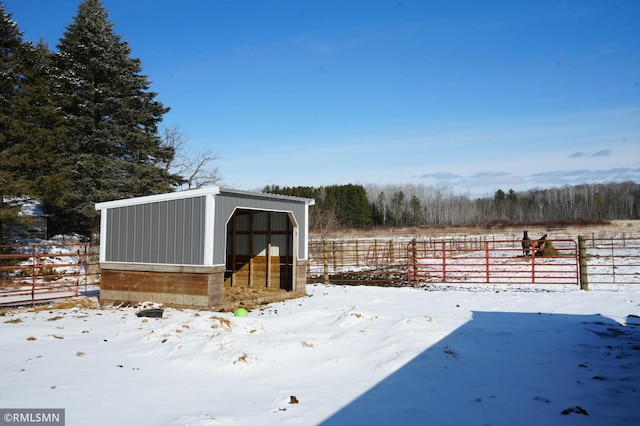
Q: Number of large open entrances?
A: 1